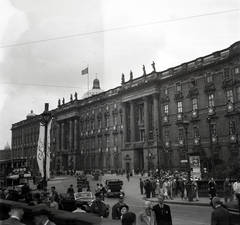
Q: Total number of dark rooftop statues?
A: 8